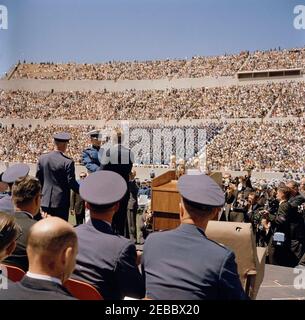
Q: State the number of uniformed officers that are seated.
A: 3